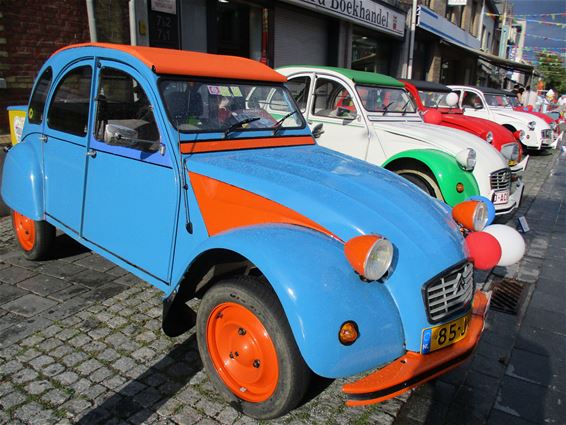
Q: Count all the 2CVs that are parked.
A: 5